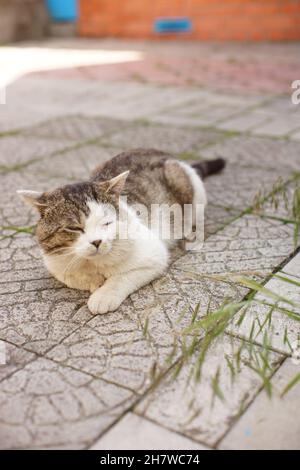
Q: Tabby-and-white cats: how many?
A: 1